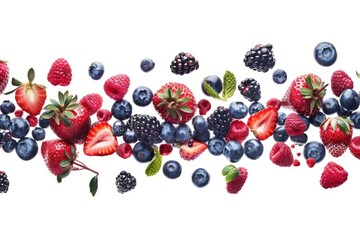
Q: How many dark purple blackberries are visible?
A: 7